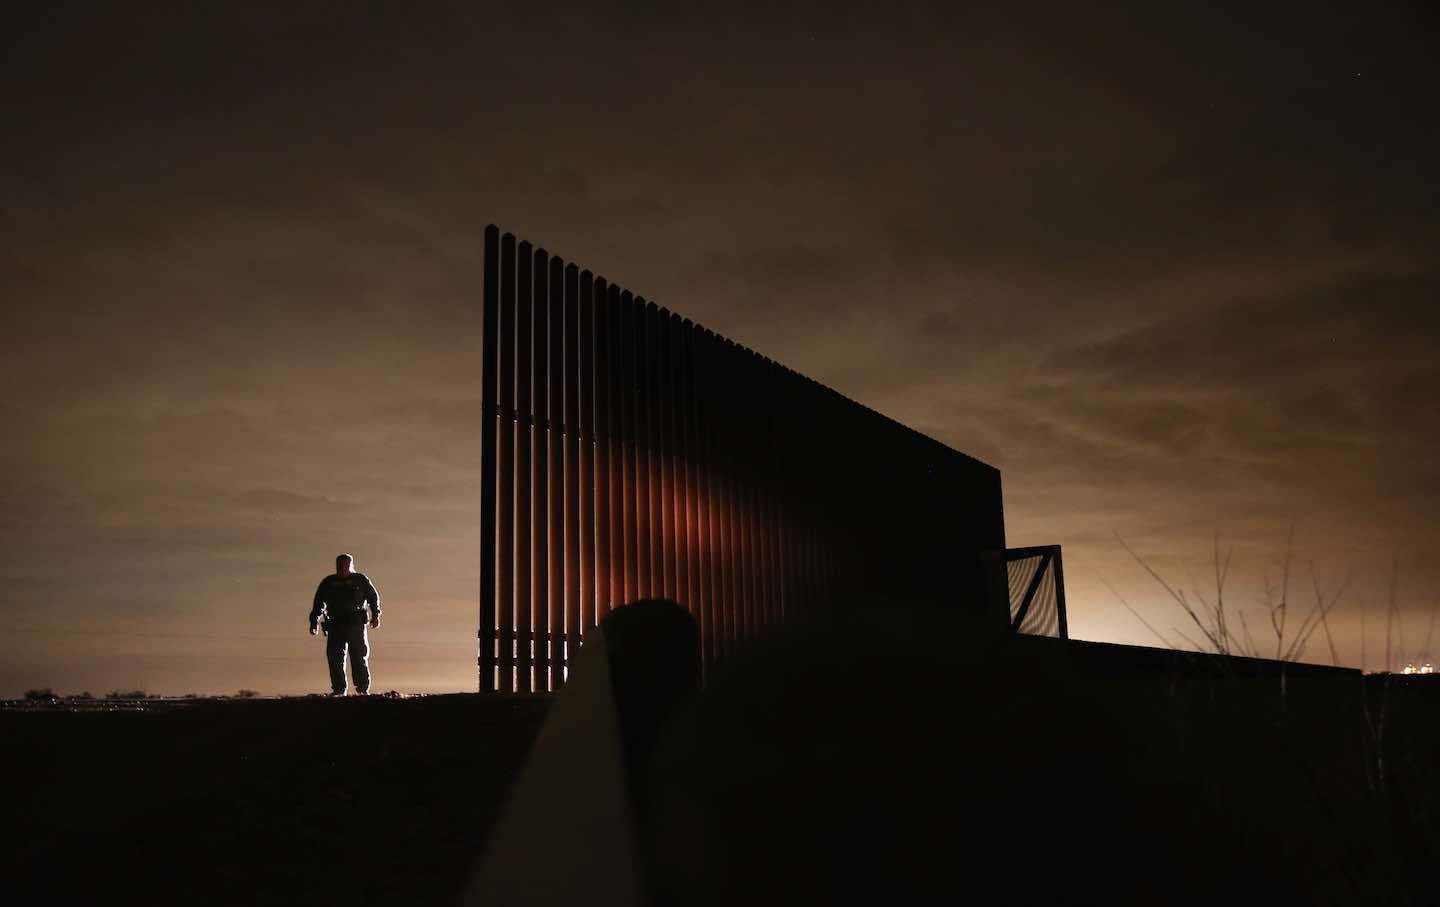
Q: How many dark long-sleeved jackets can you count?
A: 1